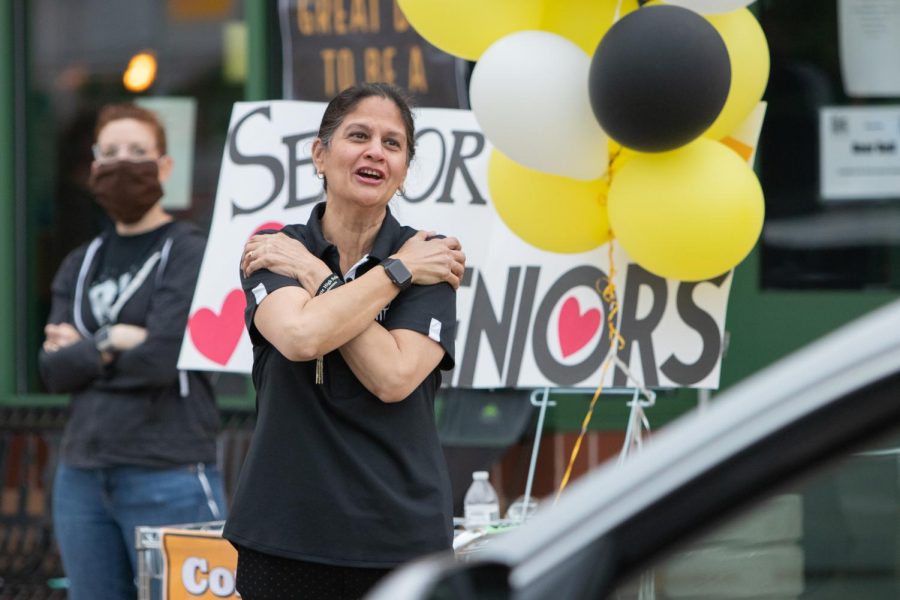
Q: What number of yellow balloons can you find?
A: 5